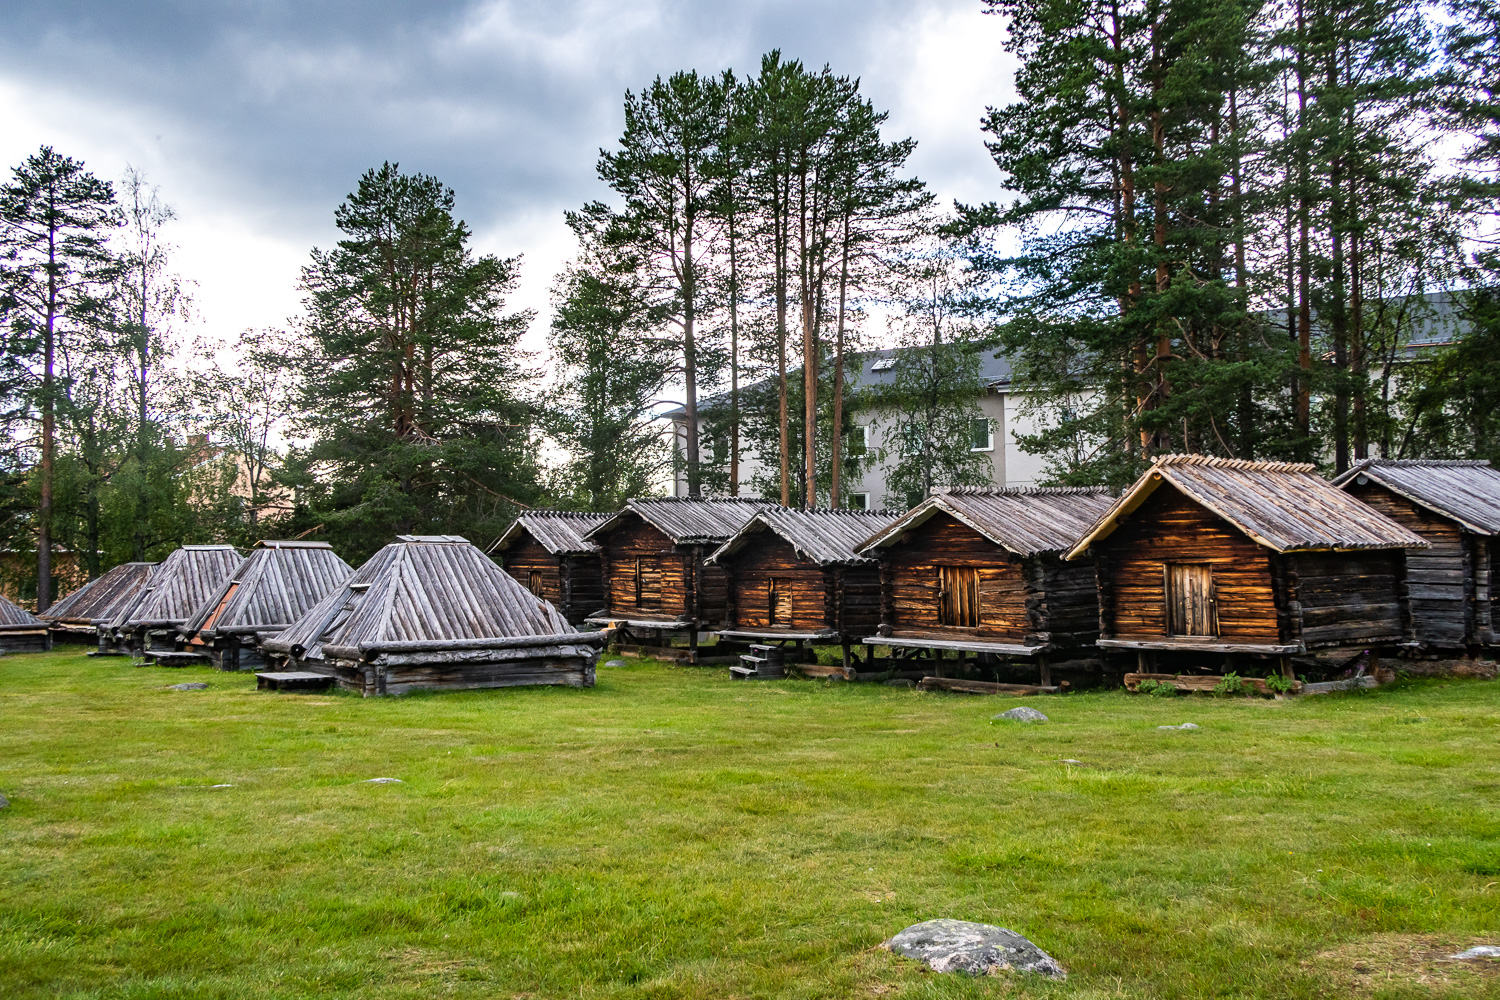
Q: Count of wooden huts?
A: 11